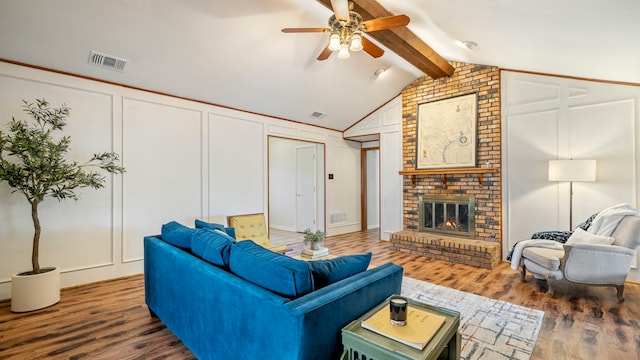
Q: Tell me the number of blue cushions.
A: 5